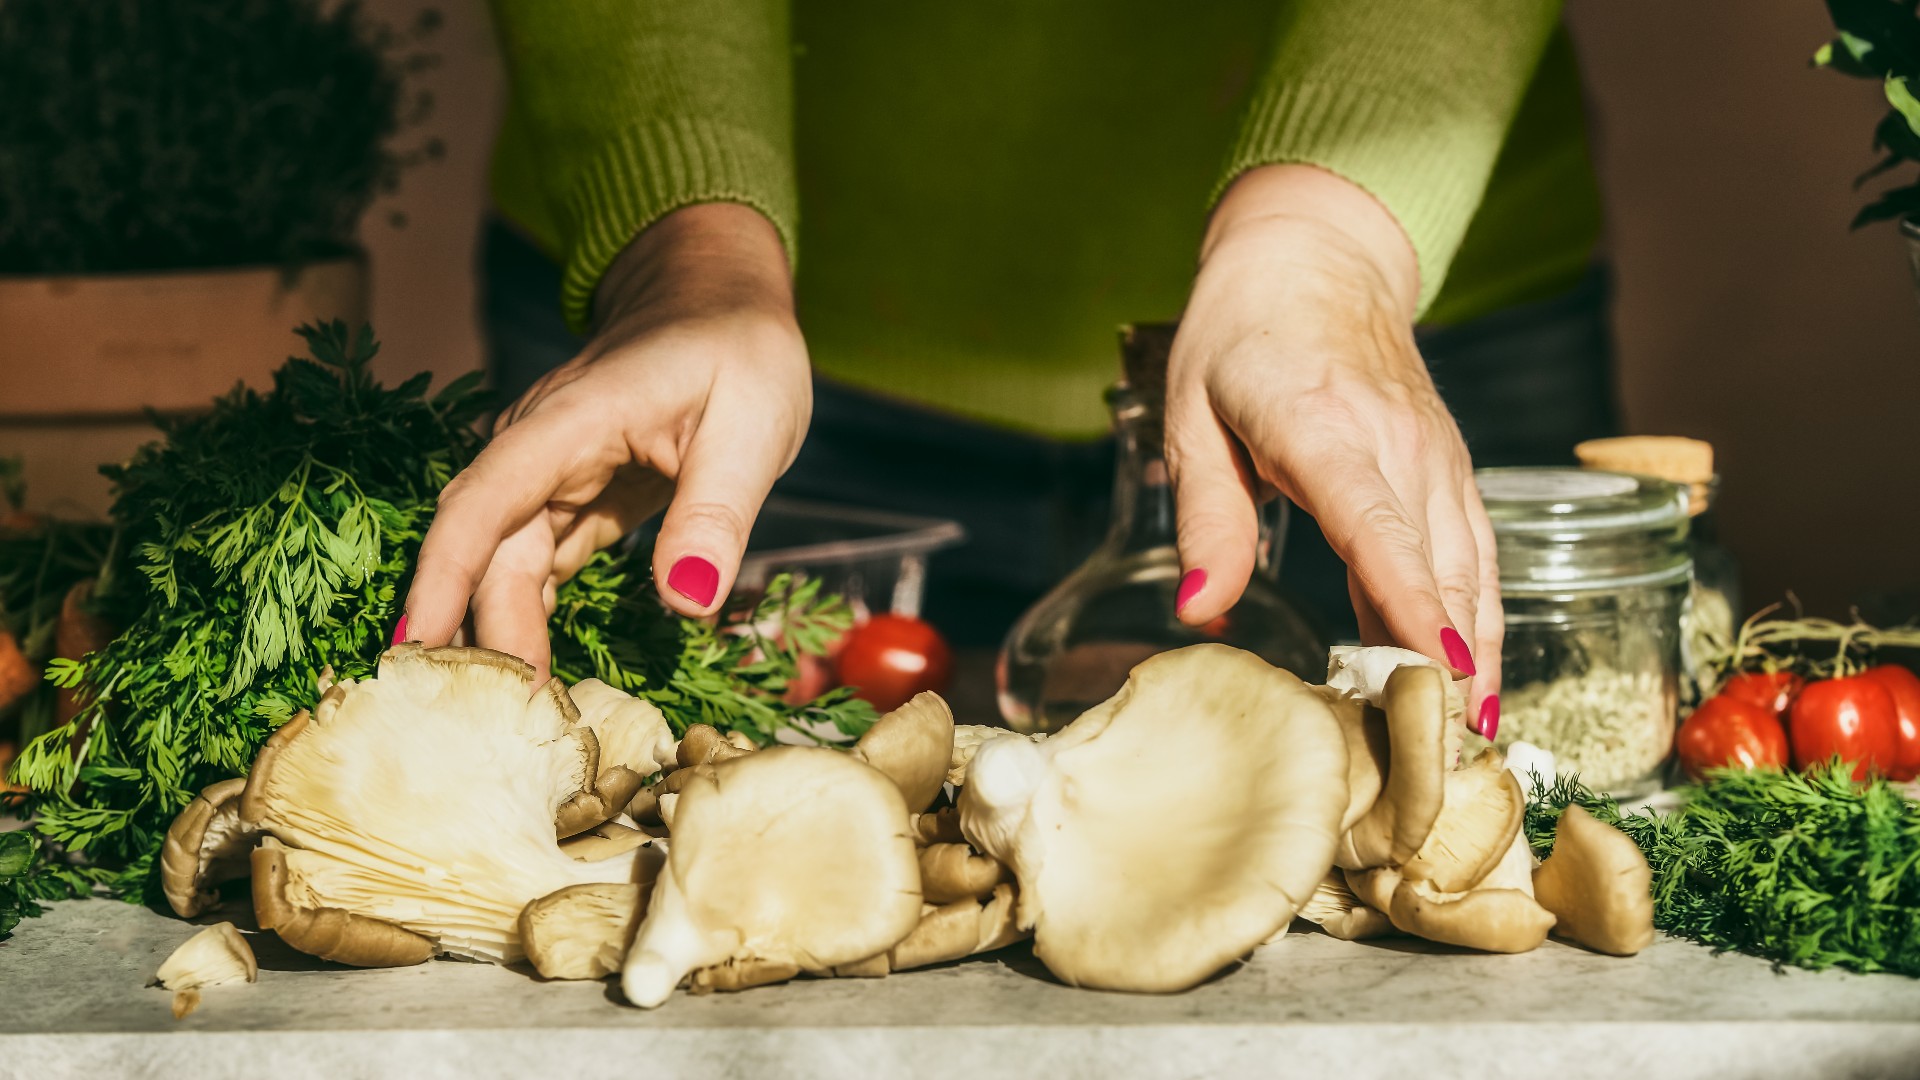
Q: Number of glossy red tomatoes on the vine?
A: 4